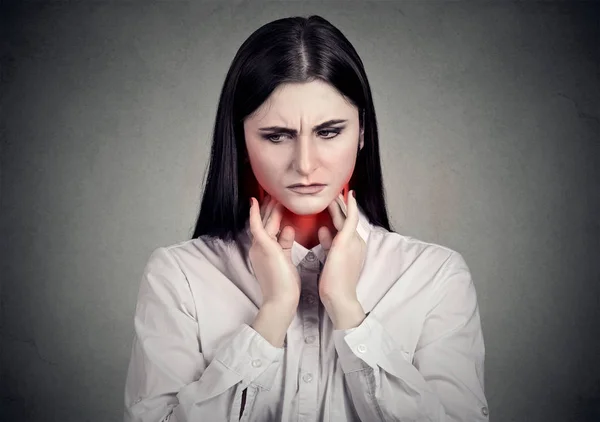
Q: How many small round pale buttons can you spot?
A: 7